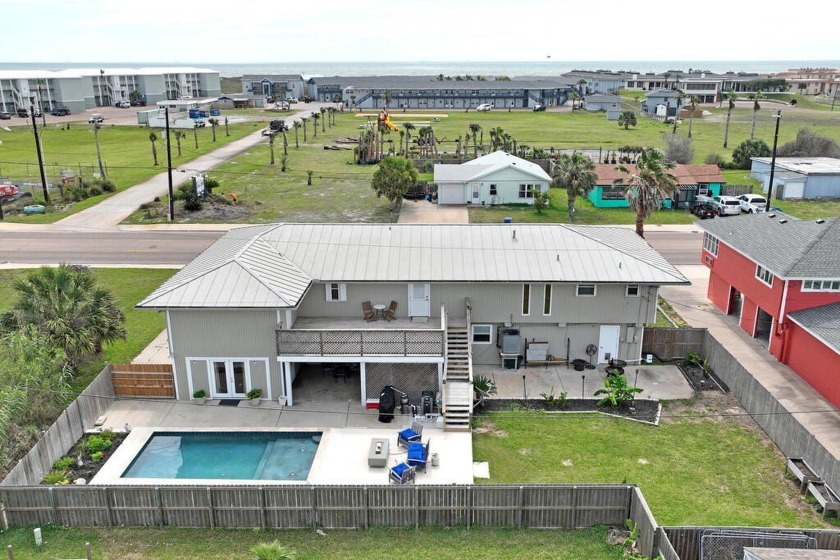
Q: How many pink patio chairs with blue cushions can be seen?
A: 0